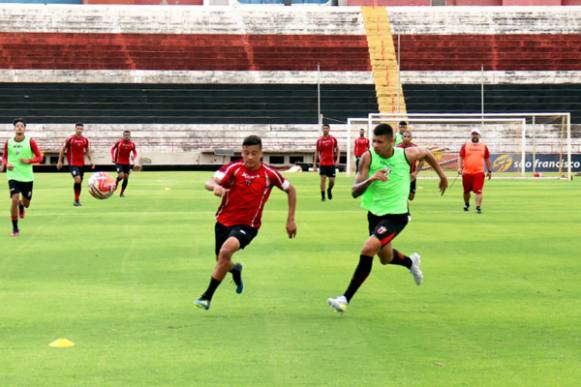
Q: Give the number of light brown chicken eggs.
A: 0